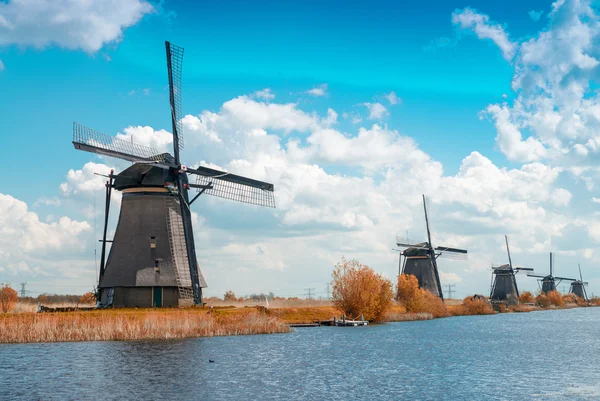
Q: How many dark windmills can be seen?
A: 5